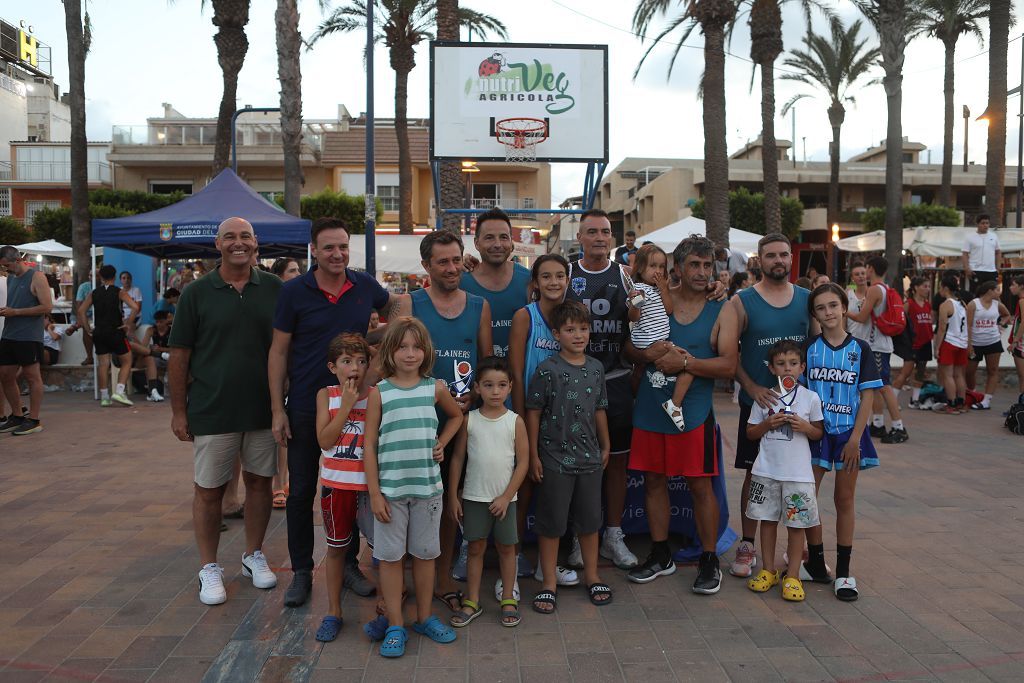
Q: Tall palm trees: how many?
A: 11